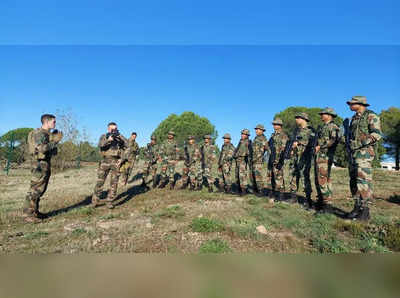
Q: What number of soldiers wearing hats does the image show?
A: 11